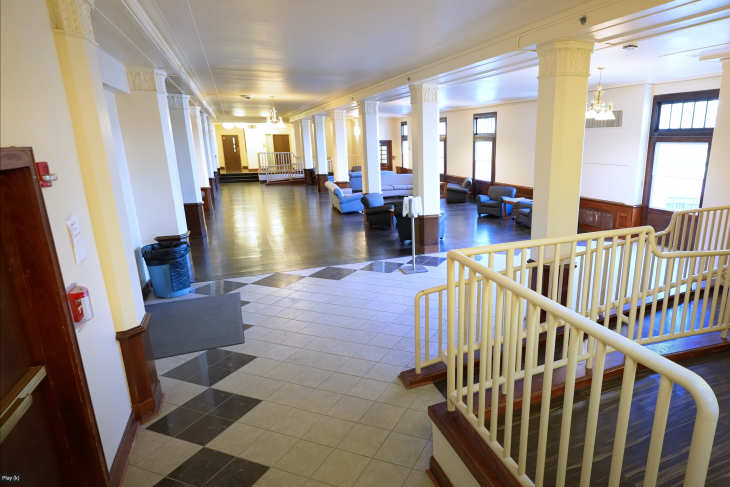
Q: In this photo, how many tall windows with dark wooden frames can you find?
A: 4